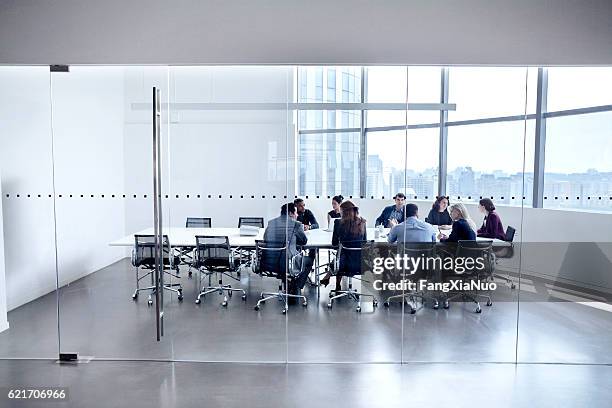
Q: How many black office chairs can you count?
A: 9